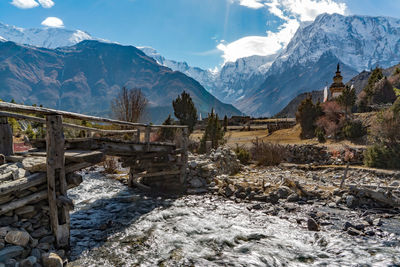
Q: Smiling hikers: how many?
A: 0